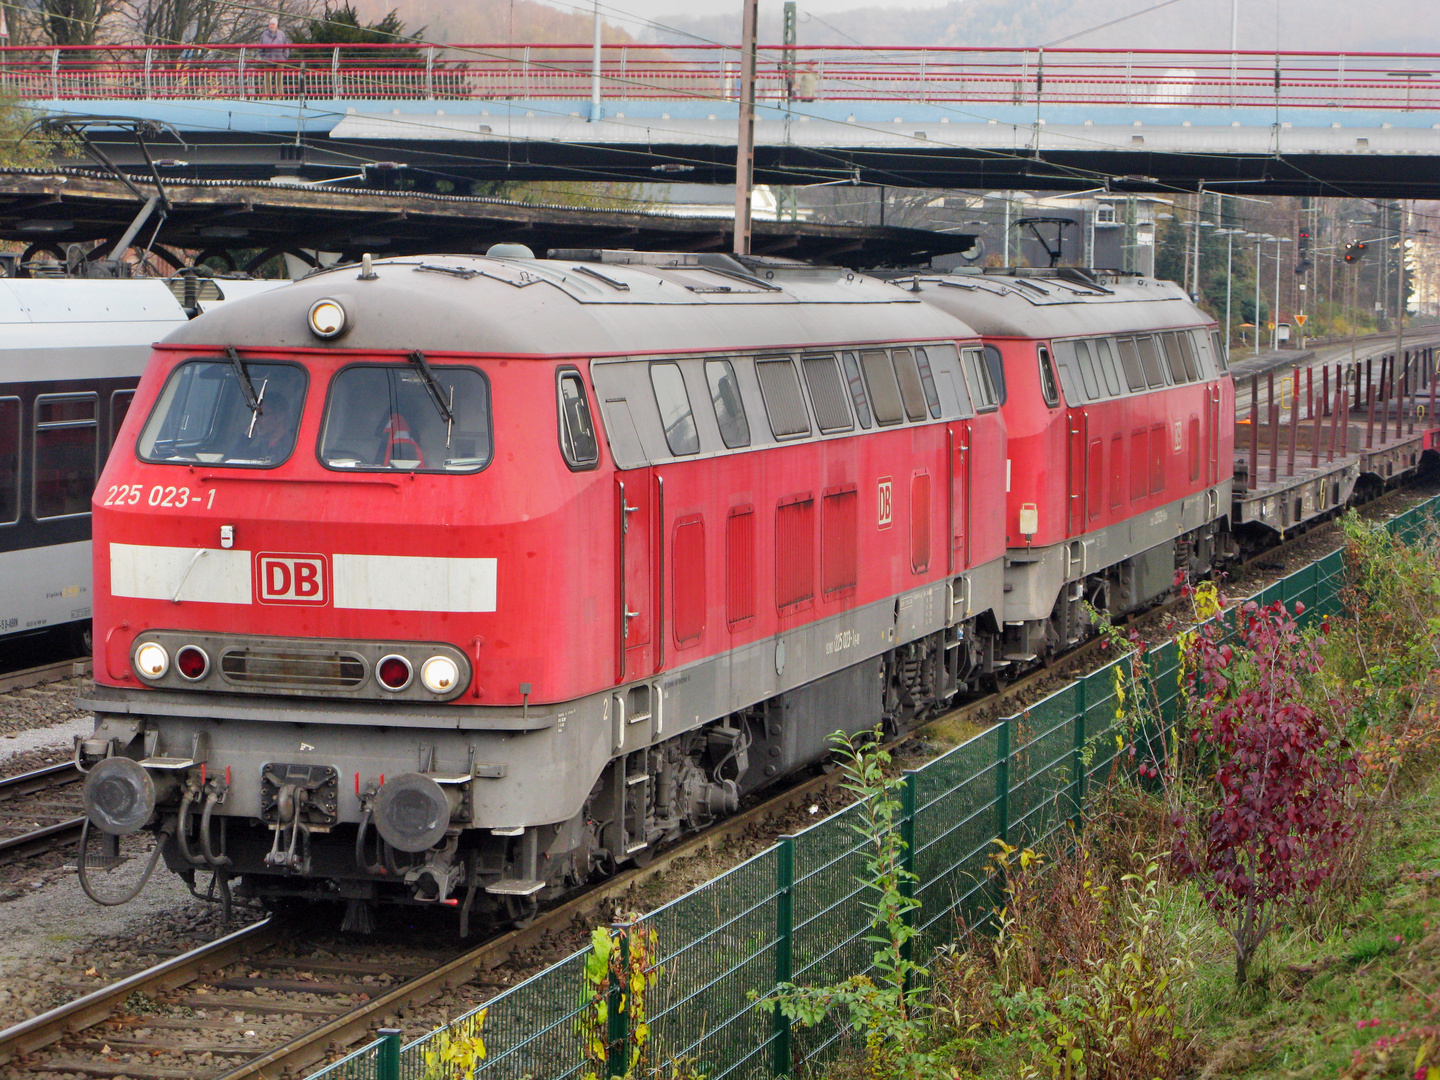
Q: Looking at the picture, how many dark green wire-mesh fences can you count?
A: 1